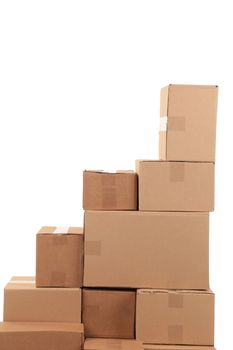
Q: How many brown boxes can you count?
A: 11